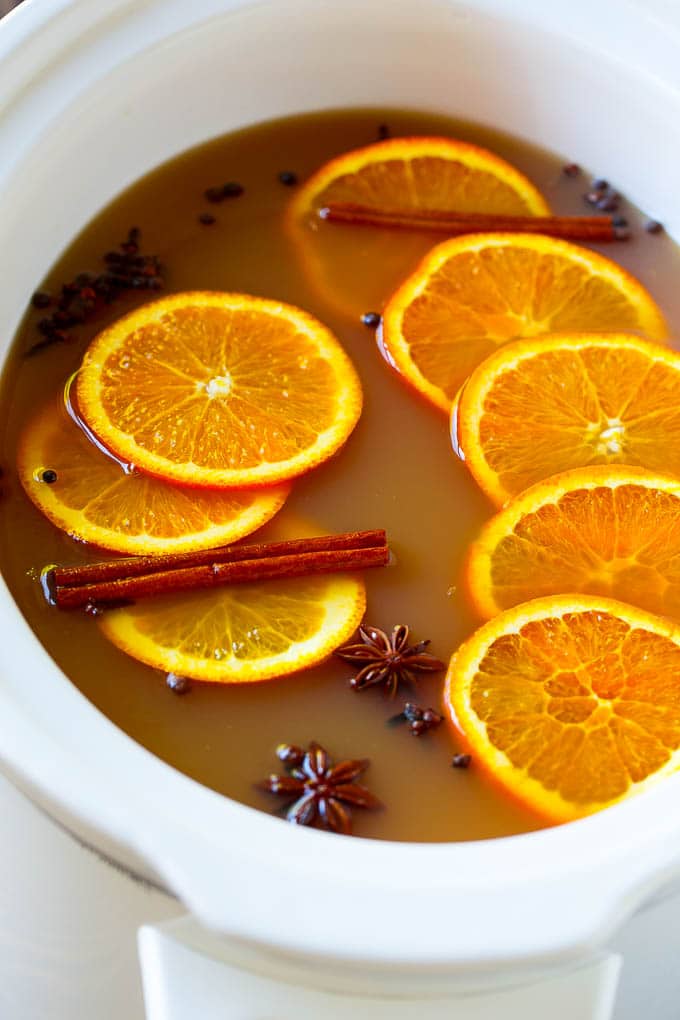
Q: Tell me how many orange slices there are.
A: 8